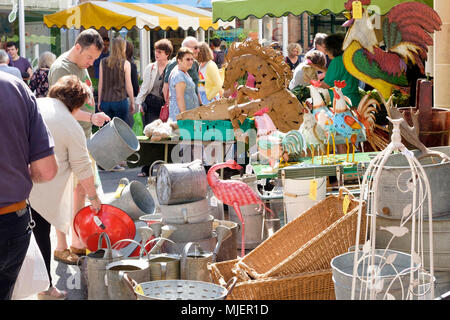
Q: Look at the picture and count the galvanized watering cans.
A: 4